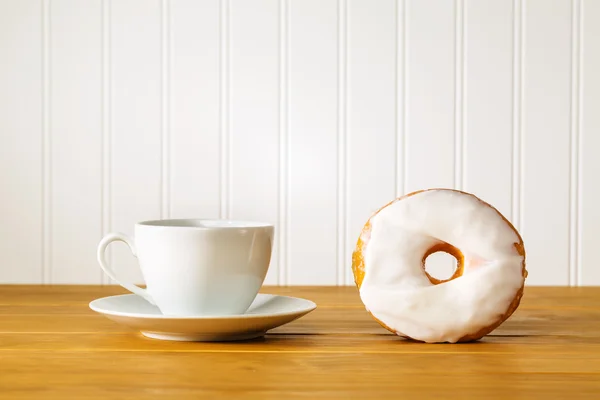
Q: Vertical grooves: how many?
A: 10